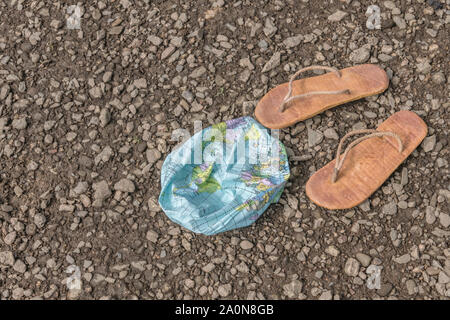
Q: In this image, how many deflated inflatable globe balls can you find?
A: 1